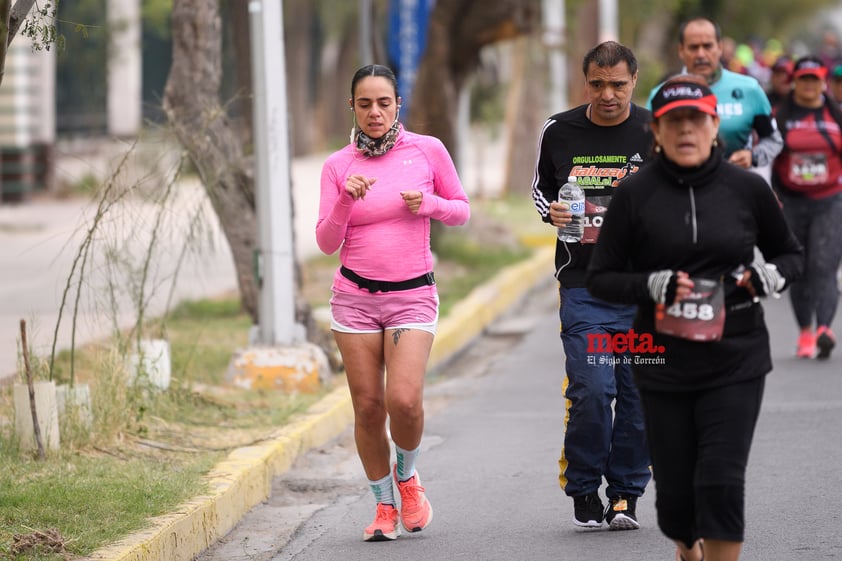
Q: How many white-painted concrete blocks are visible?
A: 3